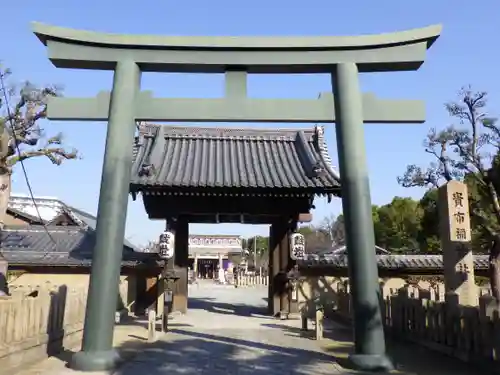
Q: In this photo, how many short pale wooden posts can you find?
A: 2